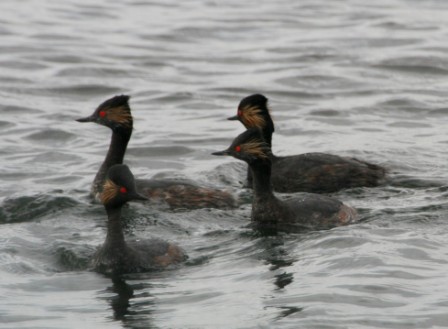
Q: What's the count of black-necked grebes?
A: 4